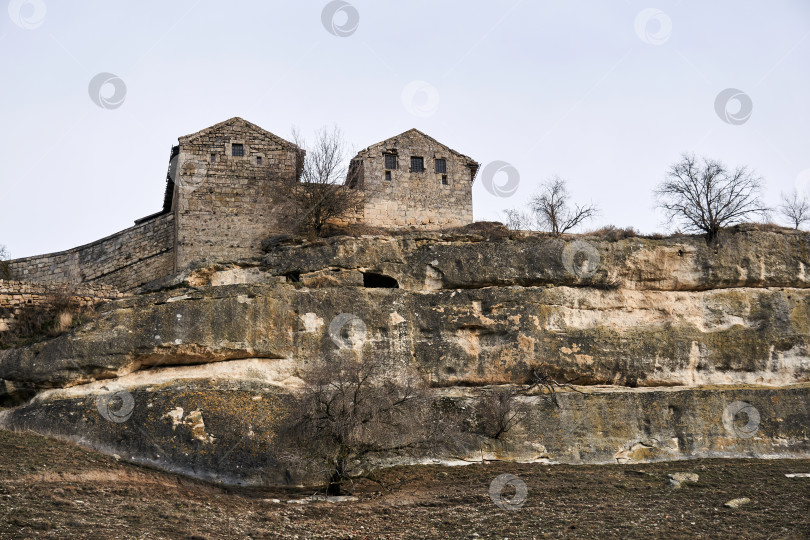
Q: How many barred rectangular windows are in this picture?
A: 4